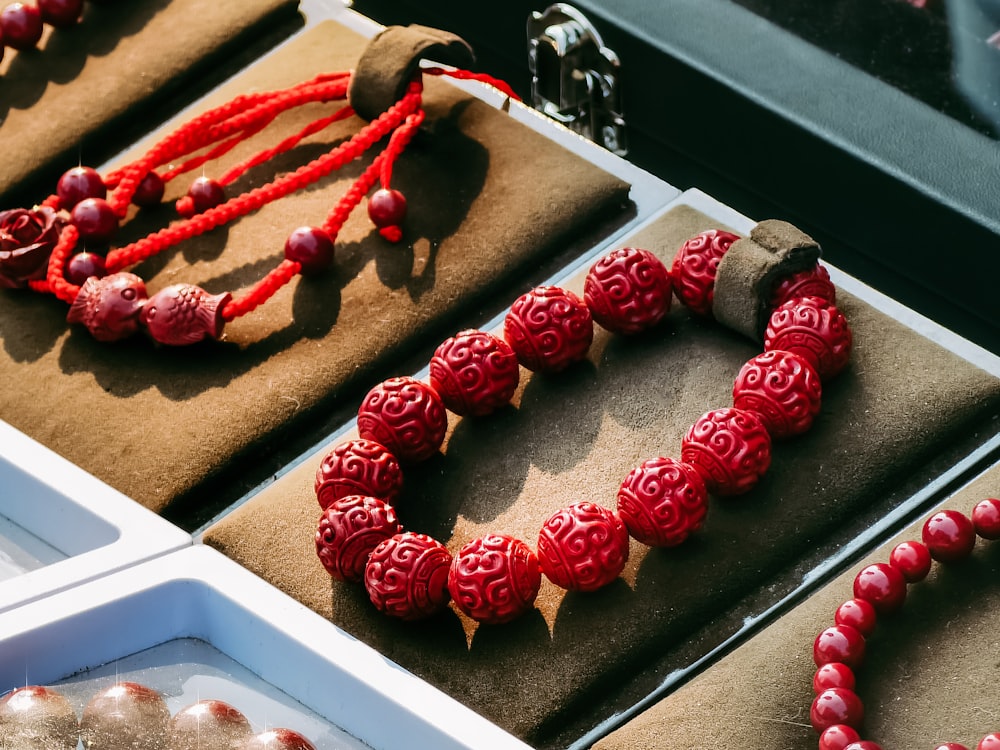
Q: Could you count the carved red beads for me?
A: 15